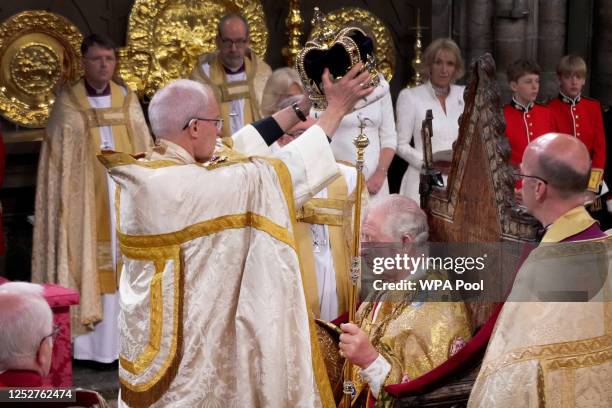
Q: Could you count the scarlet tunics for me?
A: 2